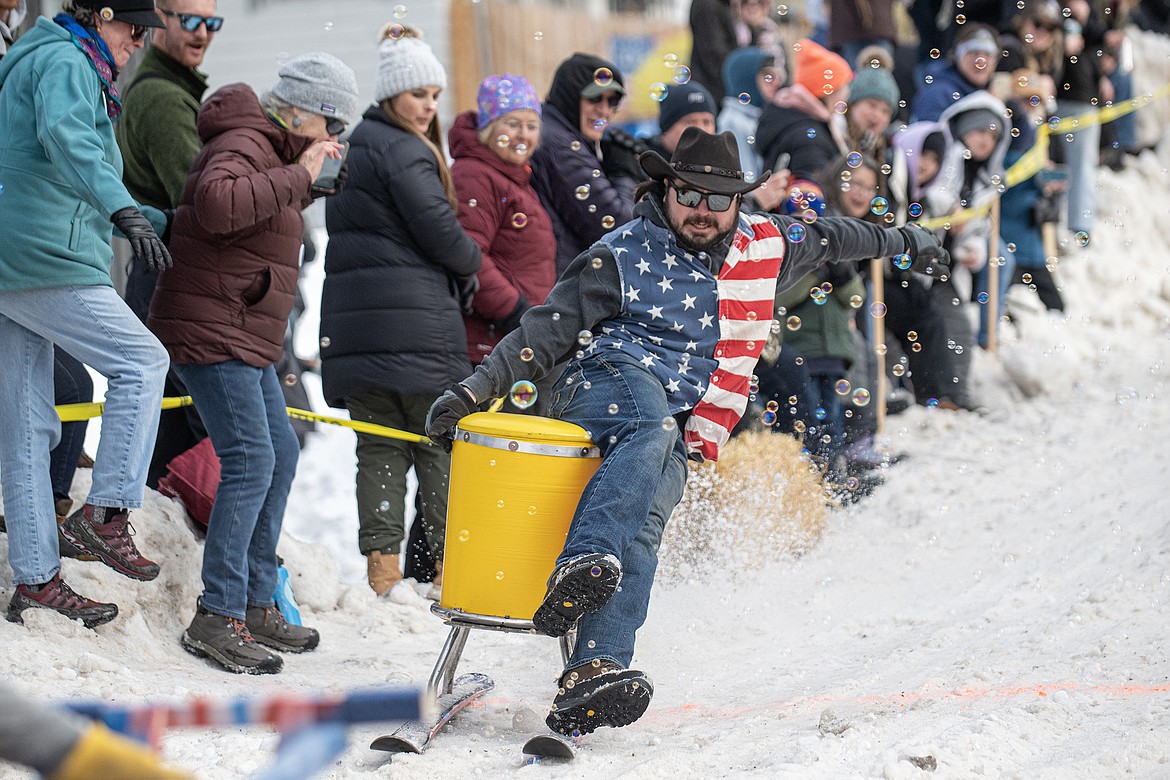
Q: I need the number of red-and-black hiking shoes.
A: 2